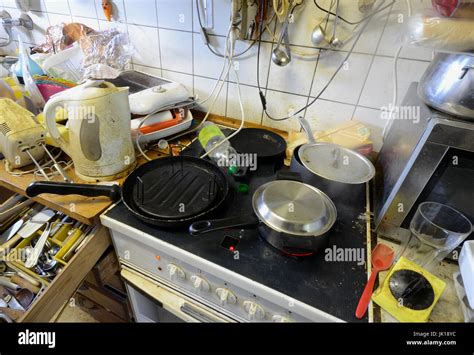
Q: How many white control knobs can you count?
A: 5